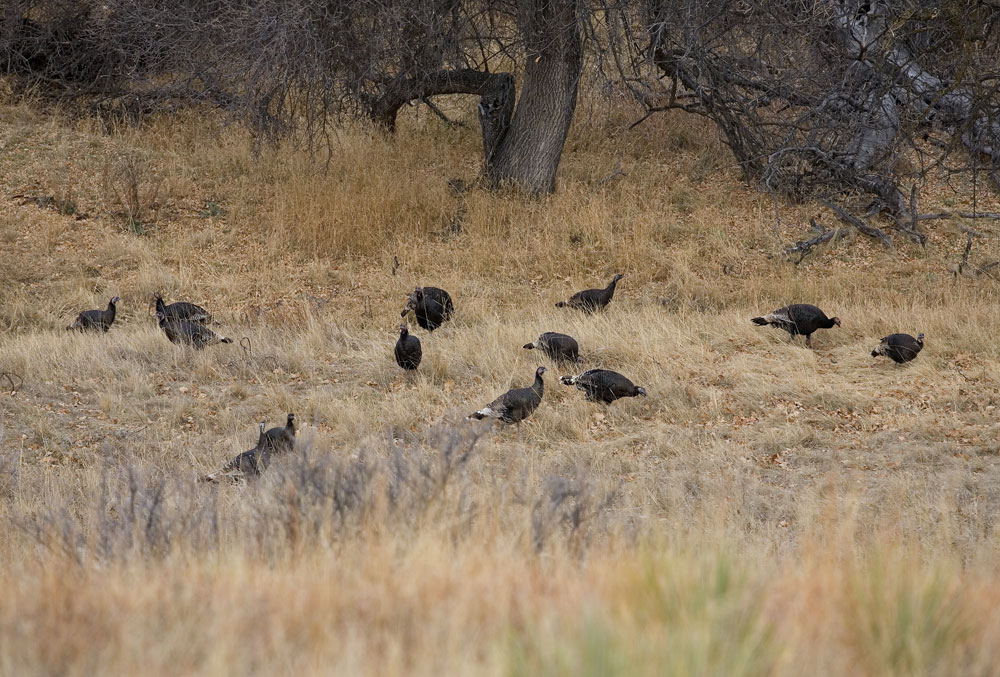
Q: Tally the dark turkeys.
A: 13